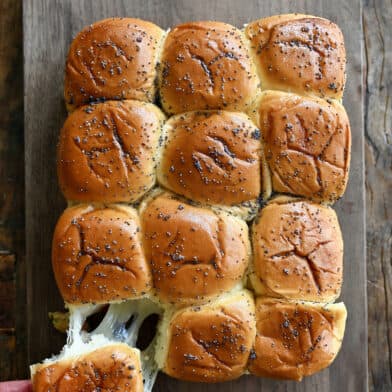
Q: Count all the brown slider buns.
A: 12